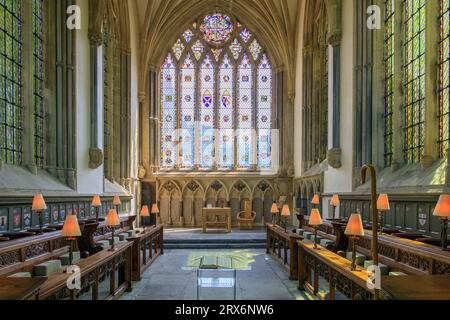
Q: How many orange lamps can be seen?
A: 15